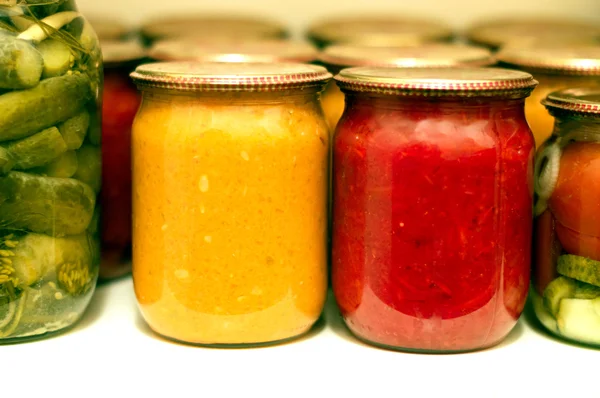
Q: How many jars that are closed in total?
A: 11